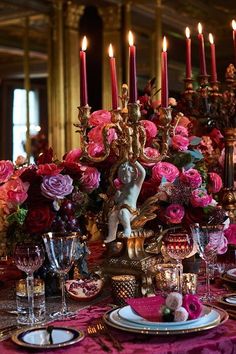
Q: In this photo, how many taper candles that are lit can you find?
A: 8